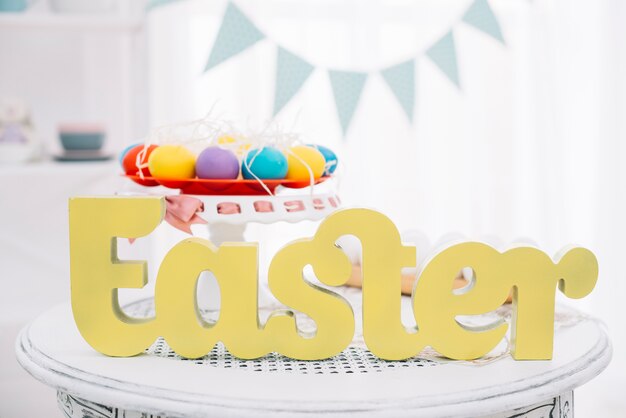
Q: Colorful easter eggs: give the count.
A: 8